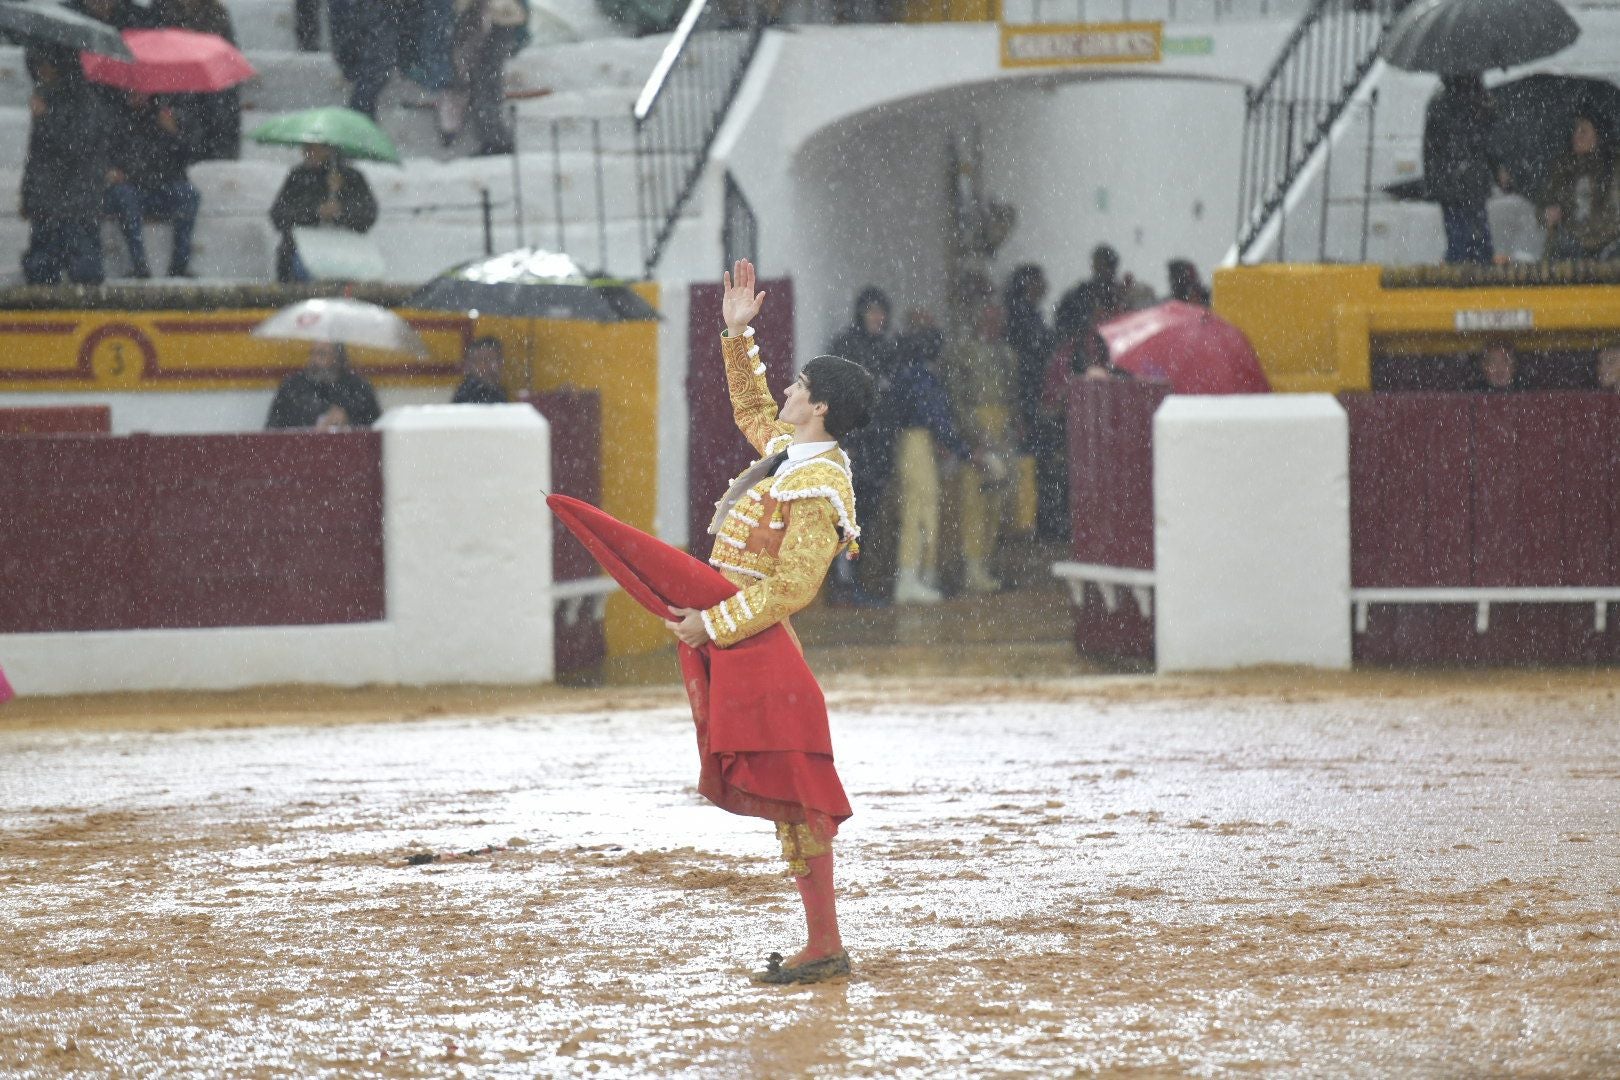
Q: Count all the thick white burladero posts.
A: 2